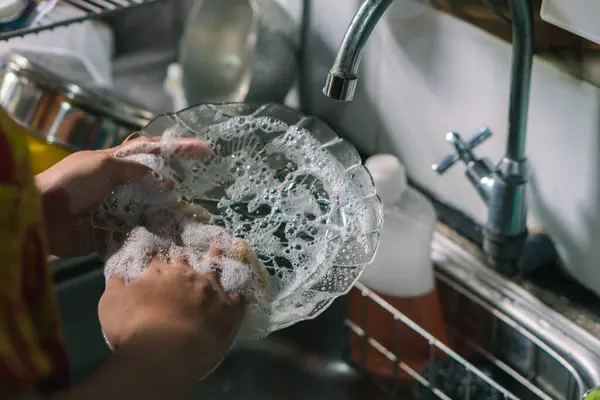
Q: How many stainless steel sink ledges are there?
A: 1